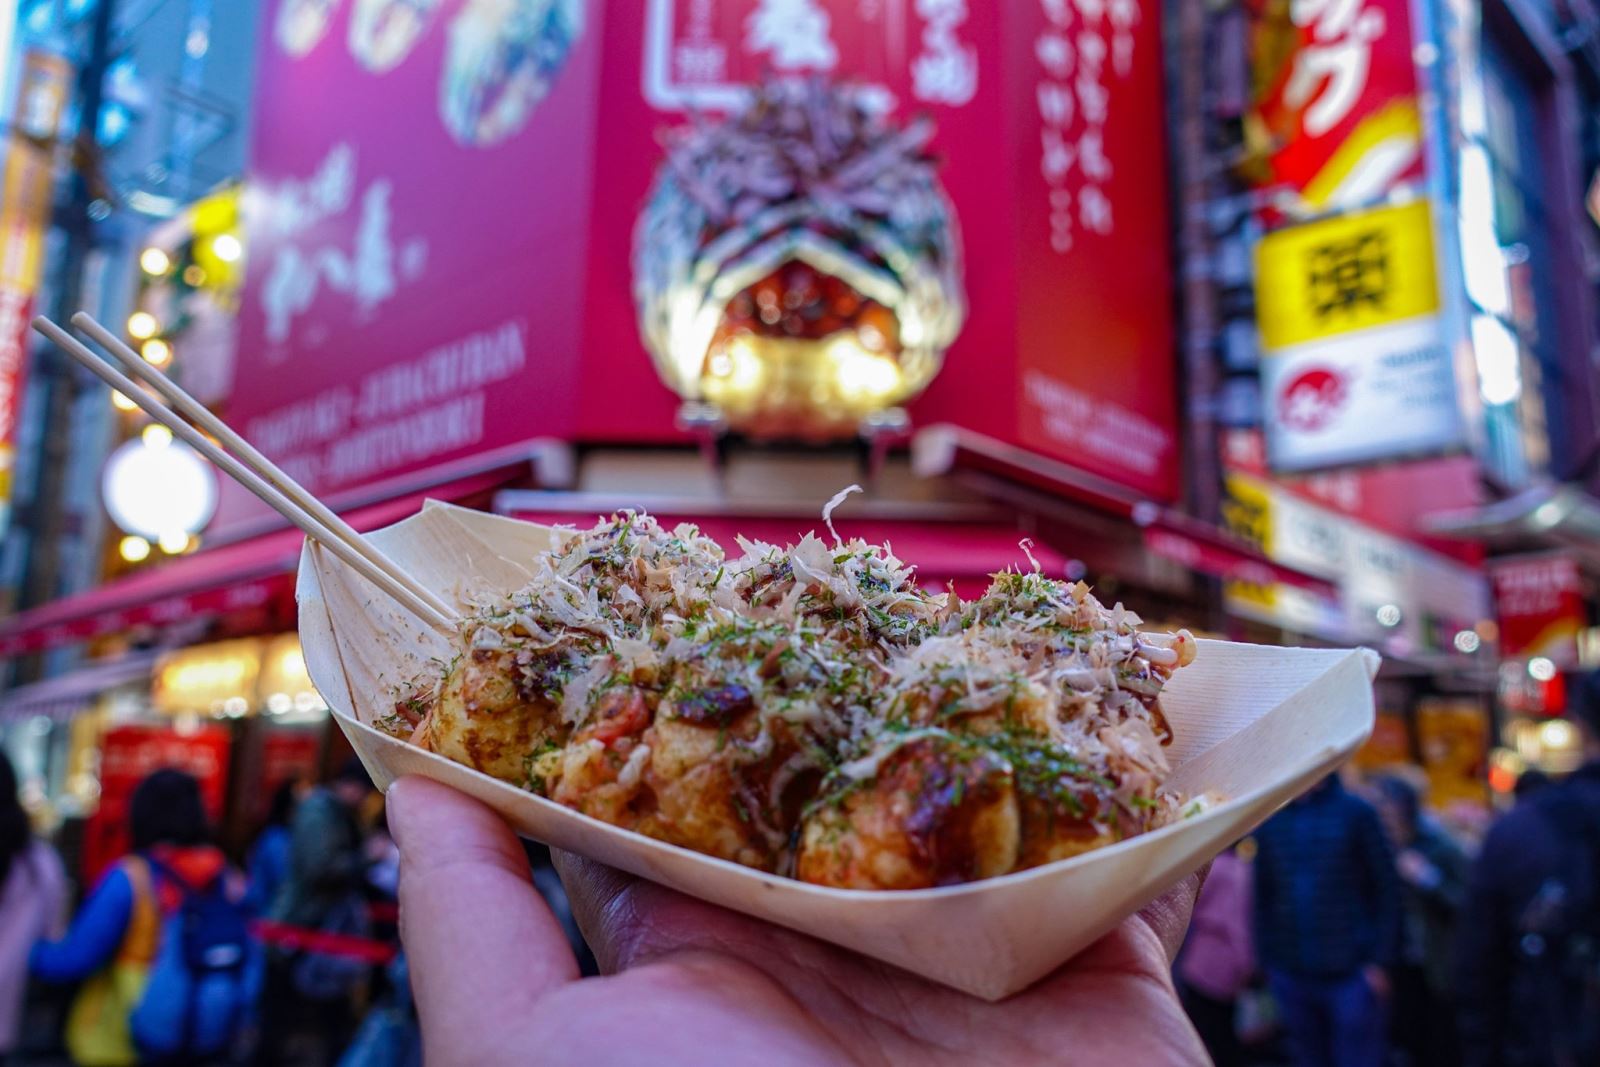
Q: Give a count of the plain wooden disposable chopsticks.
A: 2